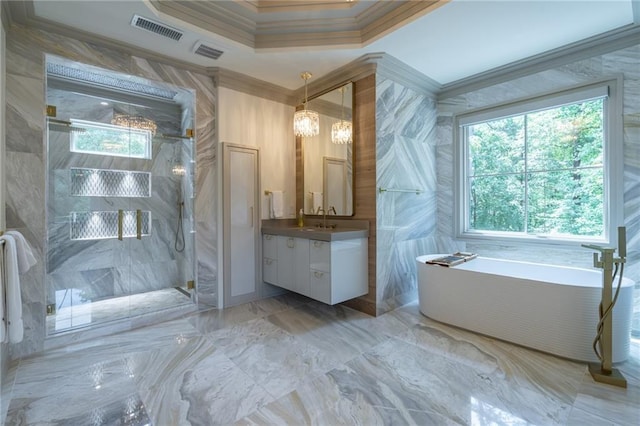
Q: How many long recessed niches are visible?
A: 2